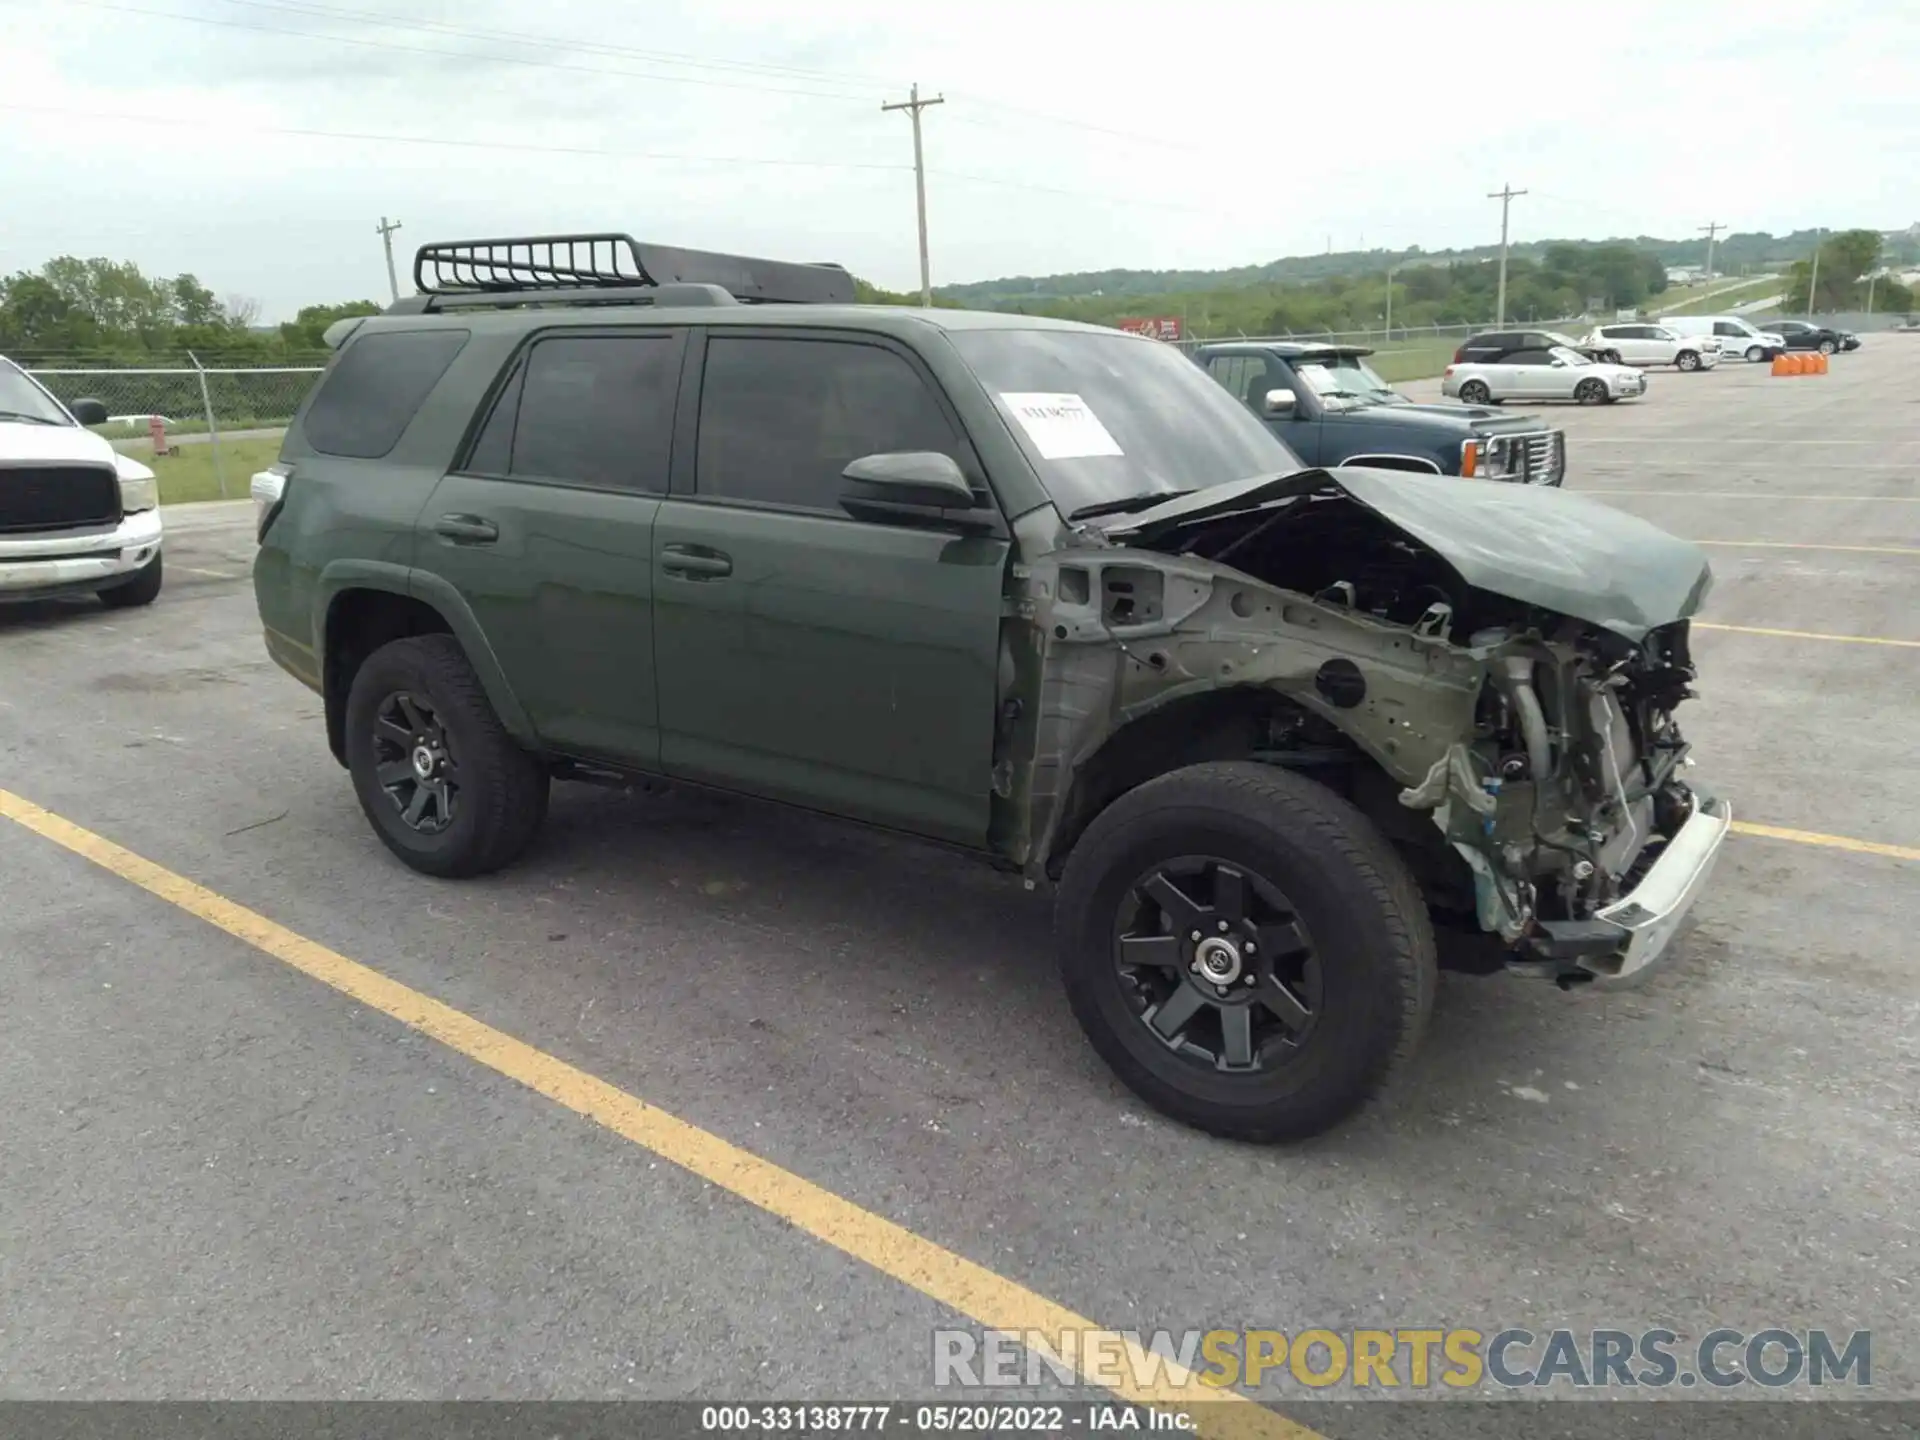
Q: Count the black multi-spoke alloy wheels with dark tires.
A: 2